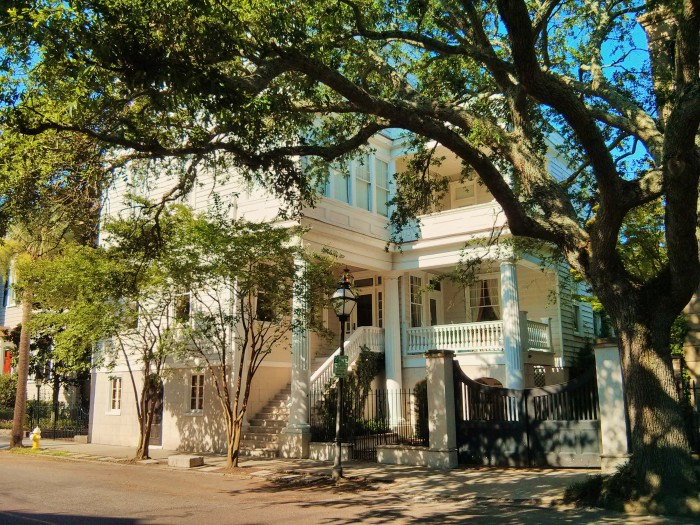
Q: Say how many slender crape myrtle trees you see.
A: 2